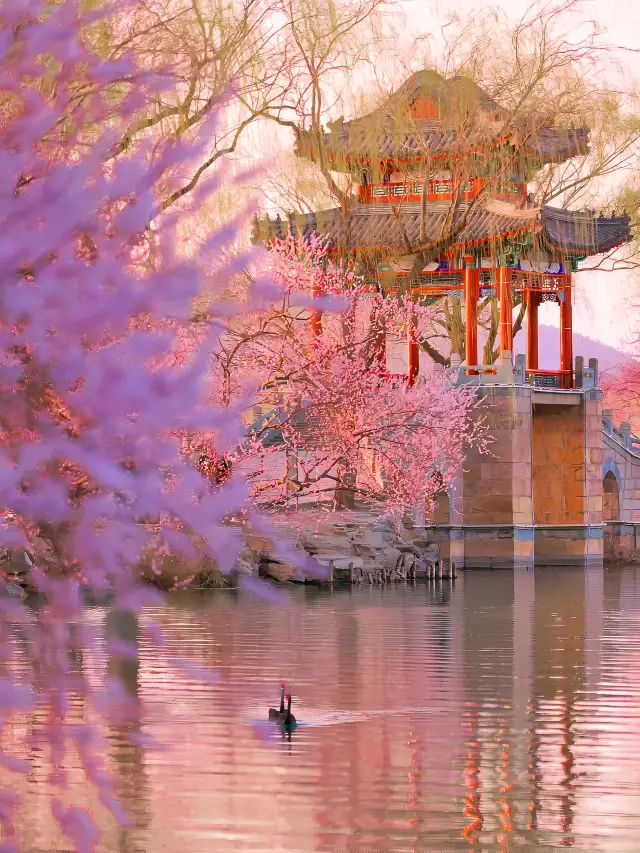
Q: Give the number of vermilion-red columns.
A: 6